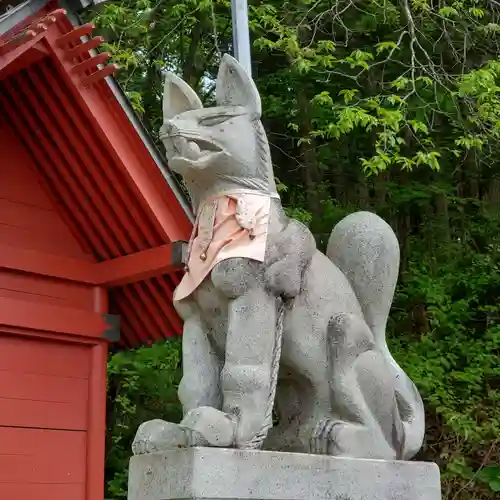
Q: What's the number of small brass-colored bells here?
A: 3